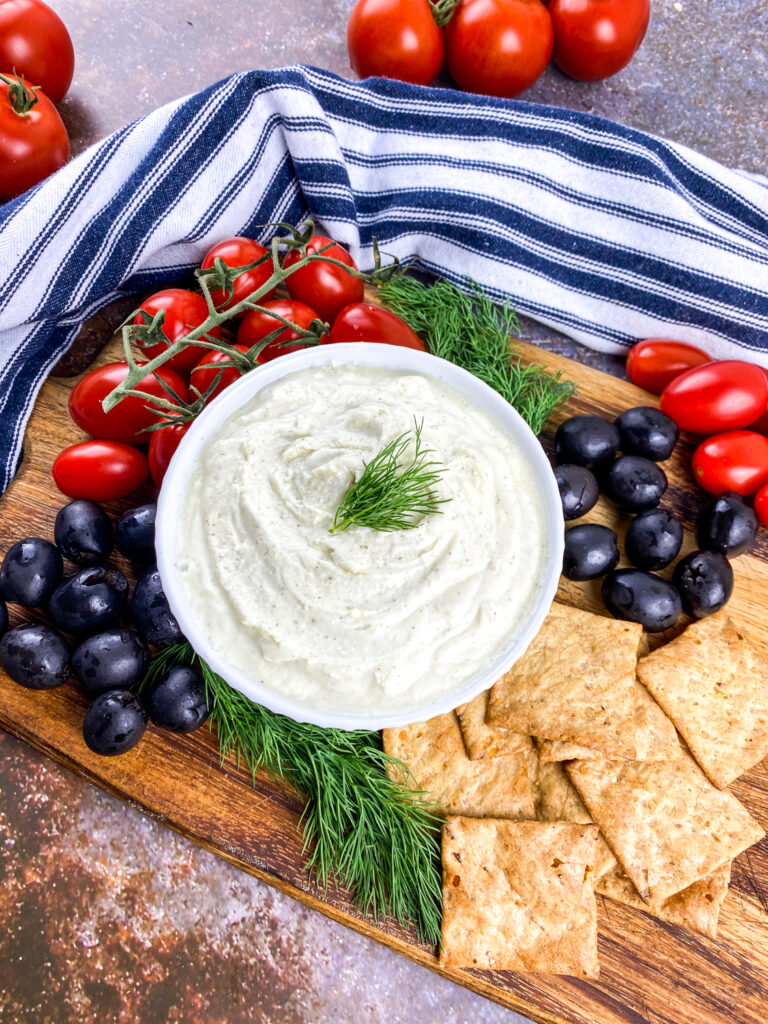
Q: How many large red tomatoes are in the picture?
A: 5